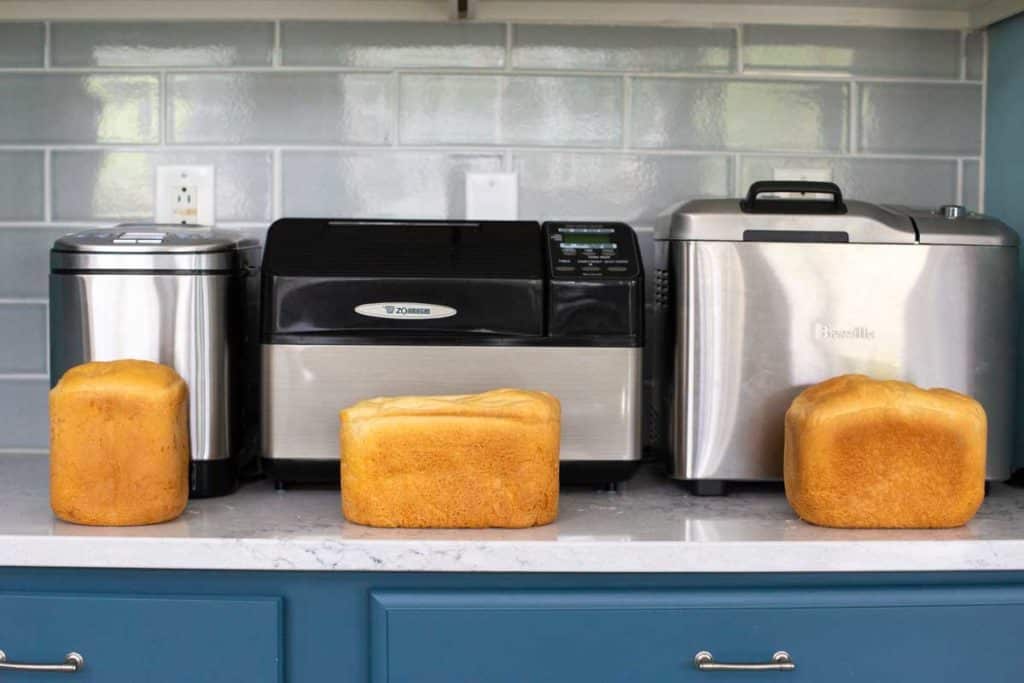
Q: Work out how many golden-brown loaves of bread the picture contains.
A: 3